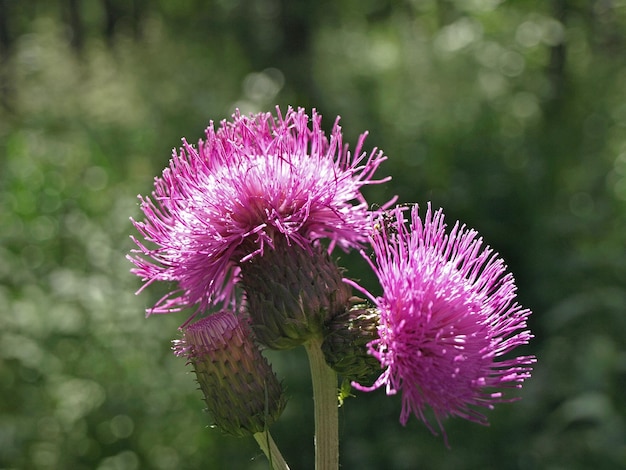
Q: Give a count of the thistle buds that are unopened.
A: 1